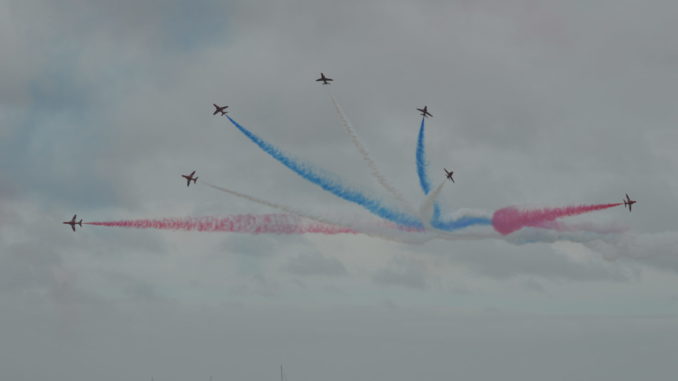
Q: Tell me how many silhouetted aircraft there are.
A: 7